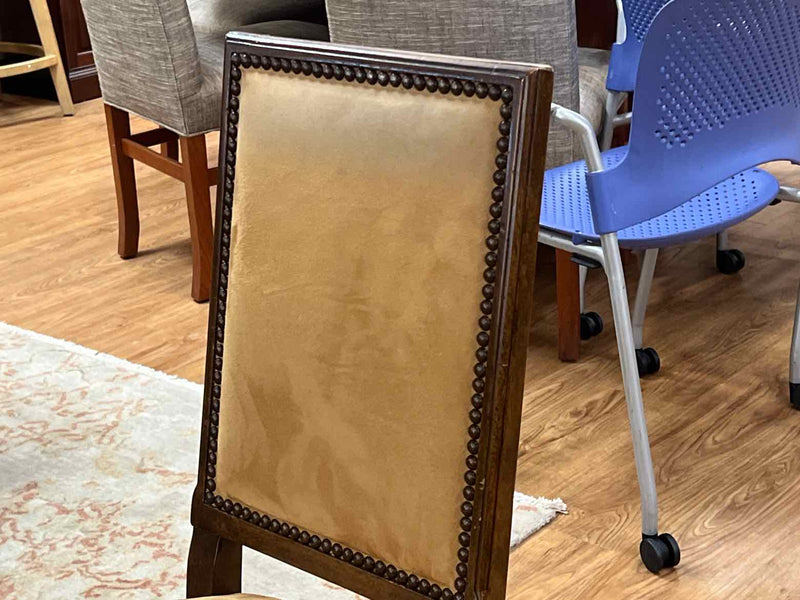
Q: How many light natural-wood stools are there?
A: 1